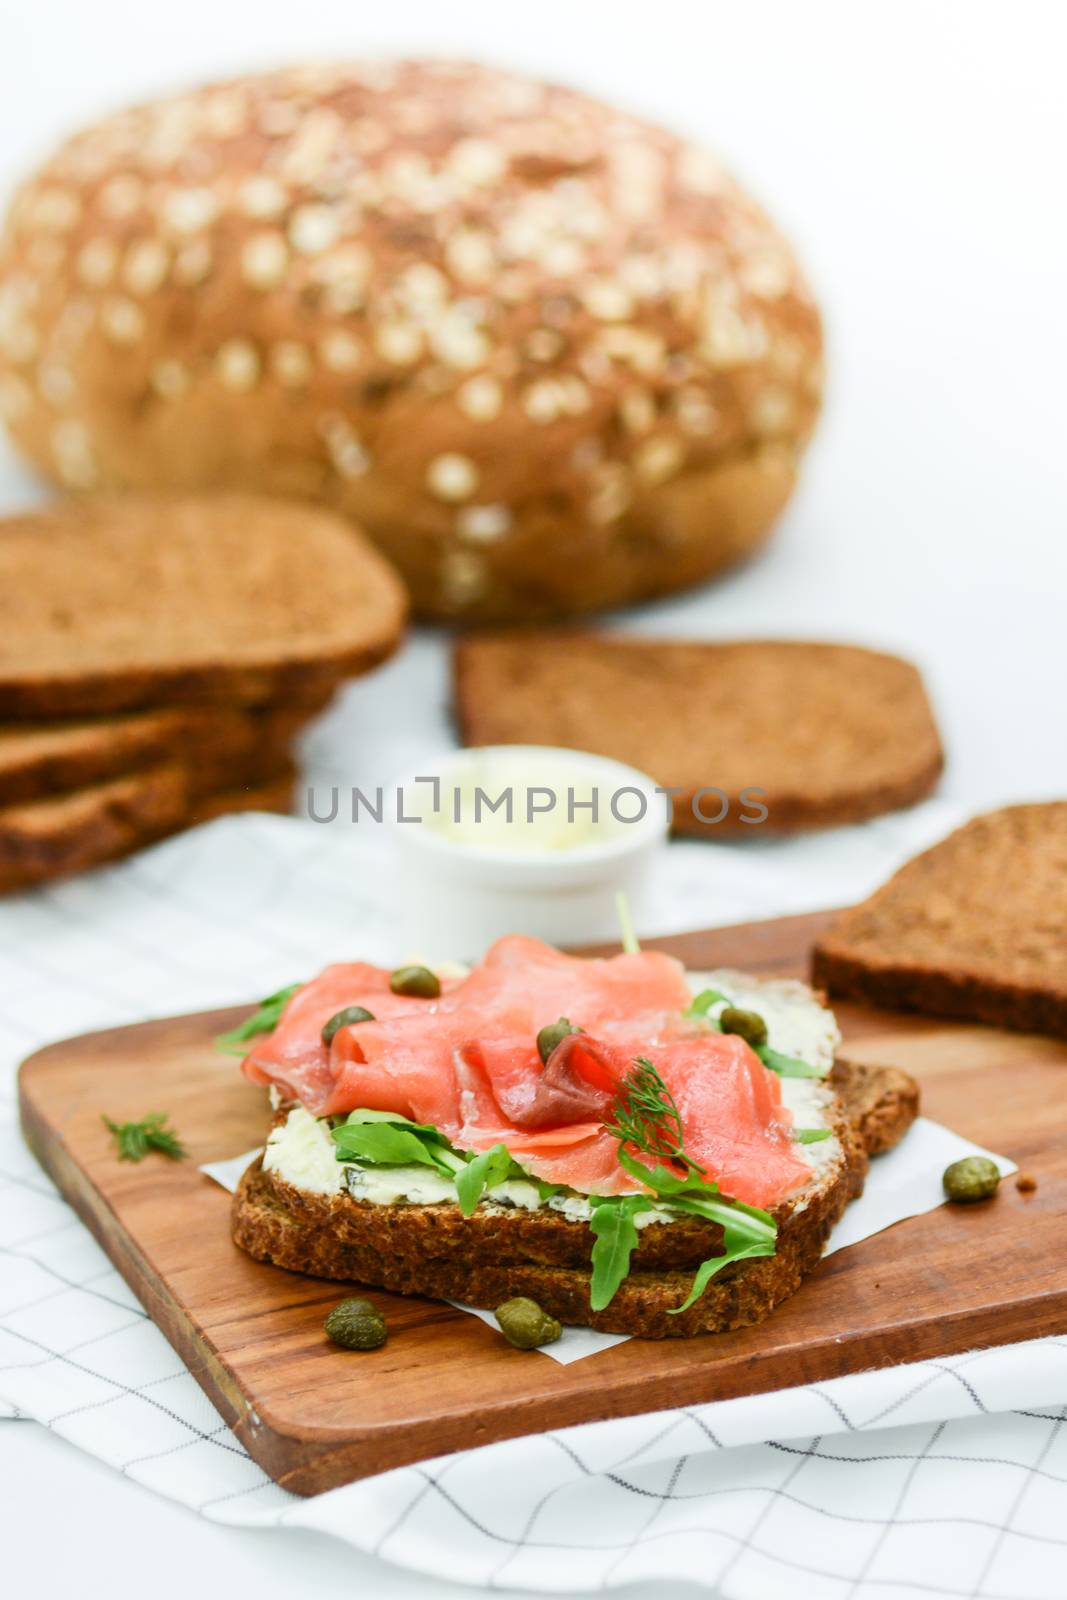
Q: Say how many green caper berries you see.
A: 7